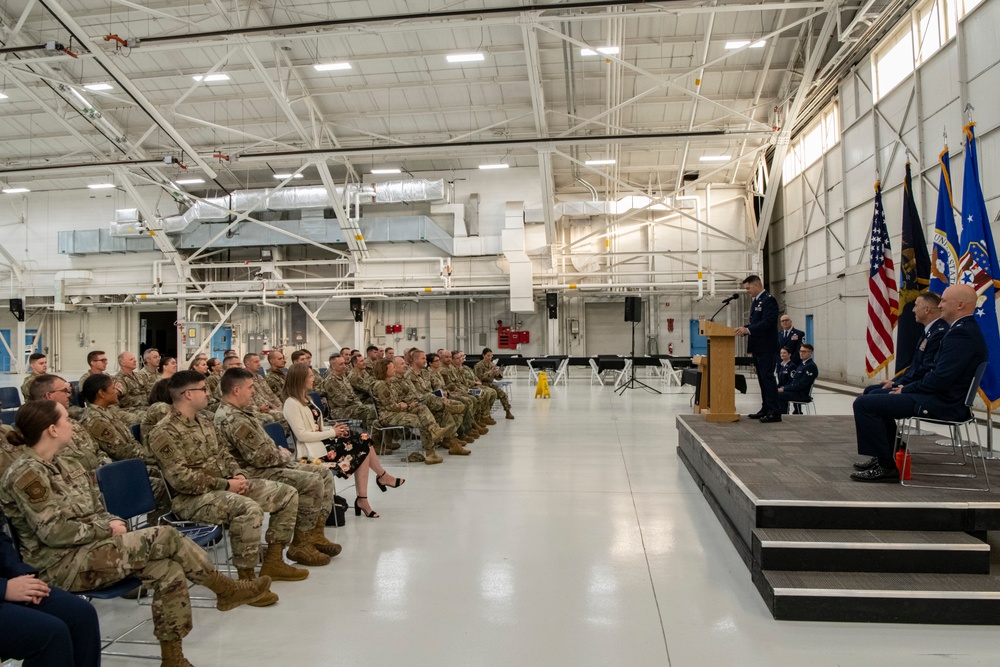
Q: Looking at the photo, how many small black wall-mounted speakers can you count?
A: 3